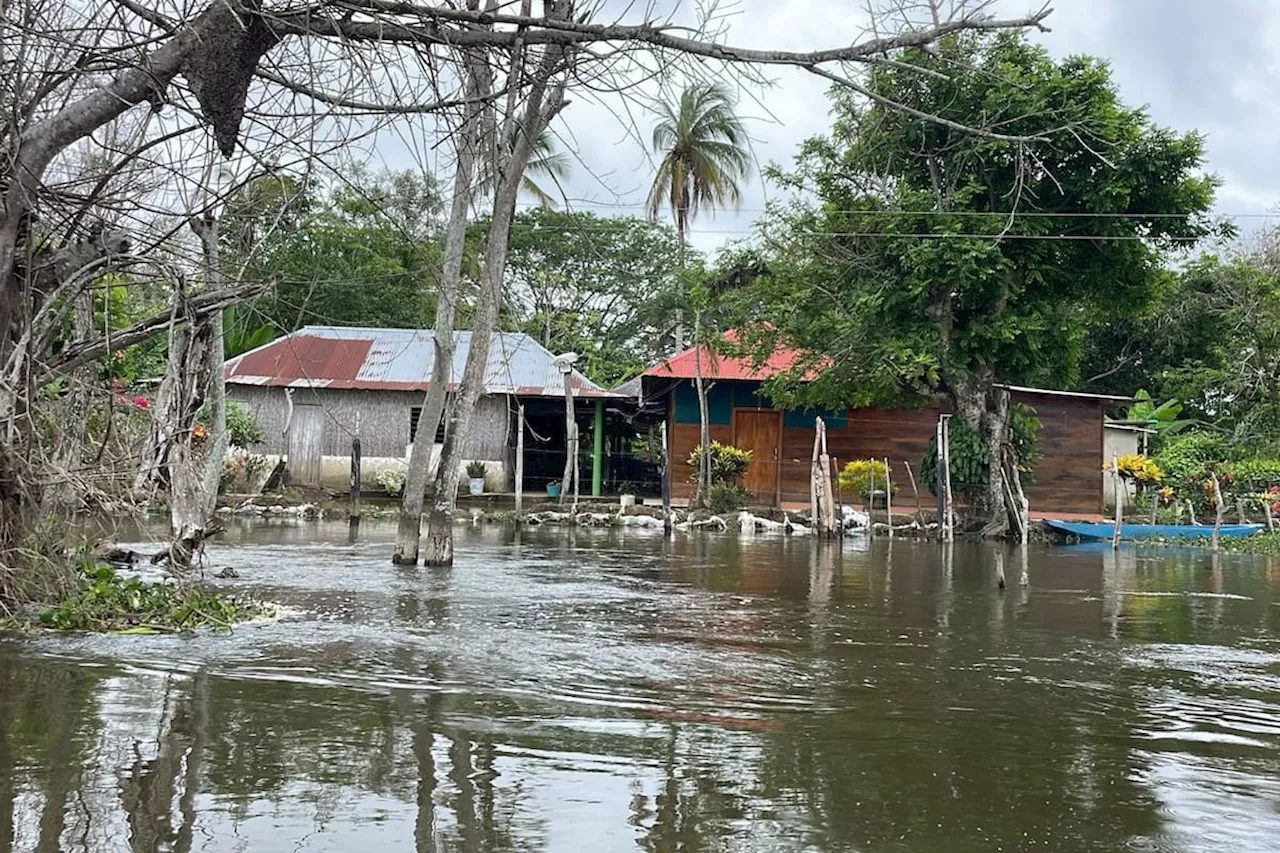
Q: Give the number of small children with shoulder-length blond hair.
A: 0